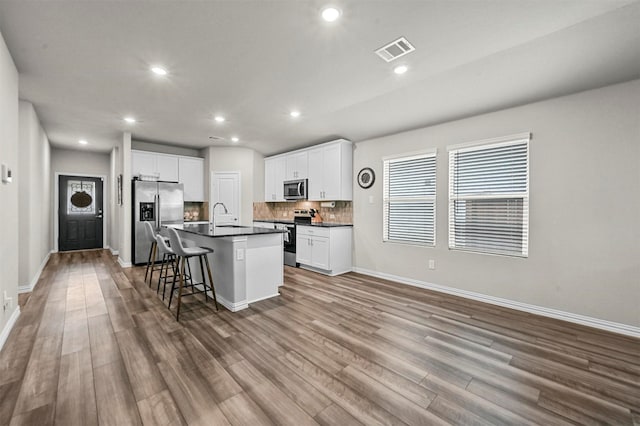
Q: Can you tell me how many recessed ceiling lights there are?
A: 8